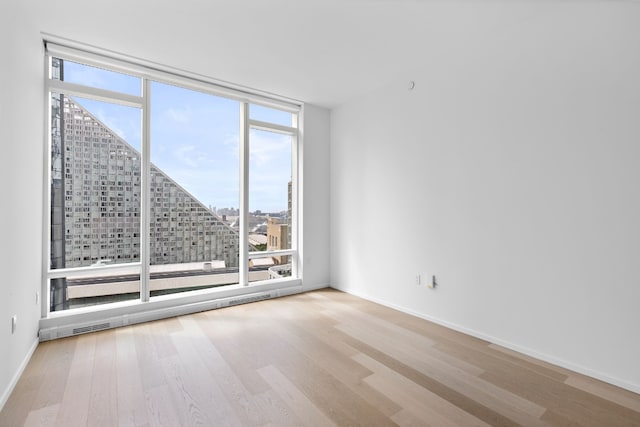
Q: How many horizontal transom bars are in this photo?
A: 4